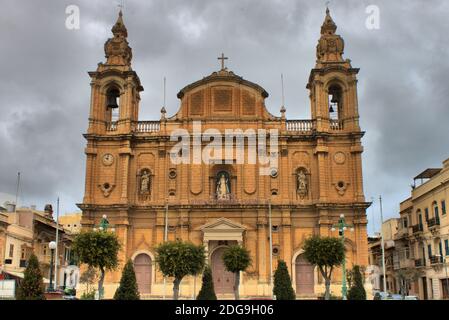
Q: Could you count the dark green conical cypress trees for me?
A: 5